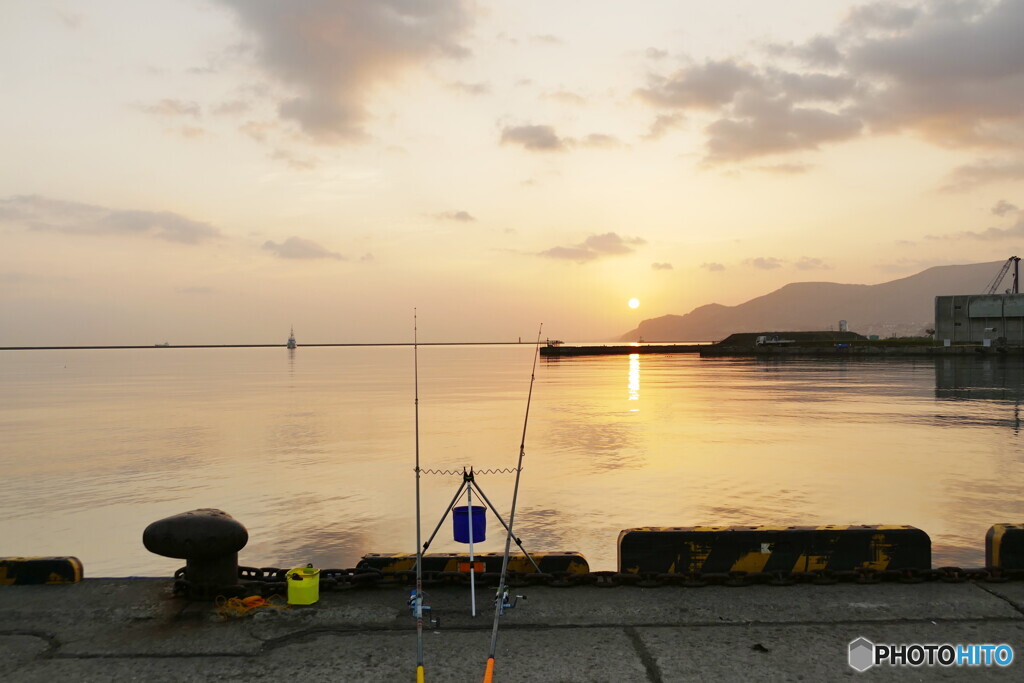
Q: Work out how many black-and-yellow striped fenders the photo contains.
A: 4